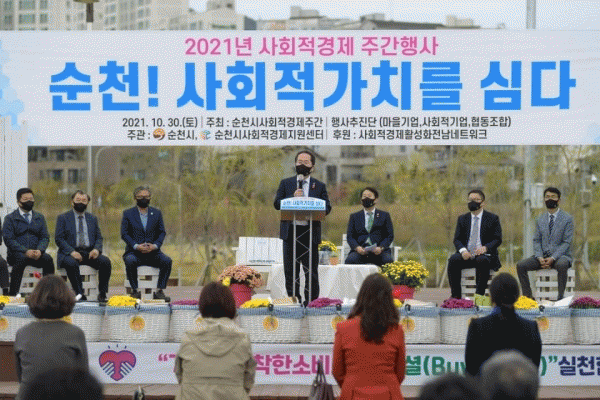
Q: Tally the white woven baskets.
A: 10